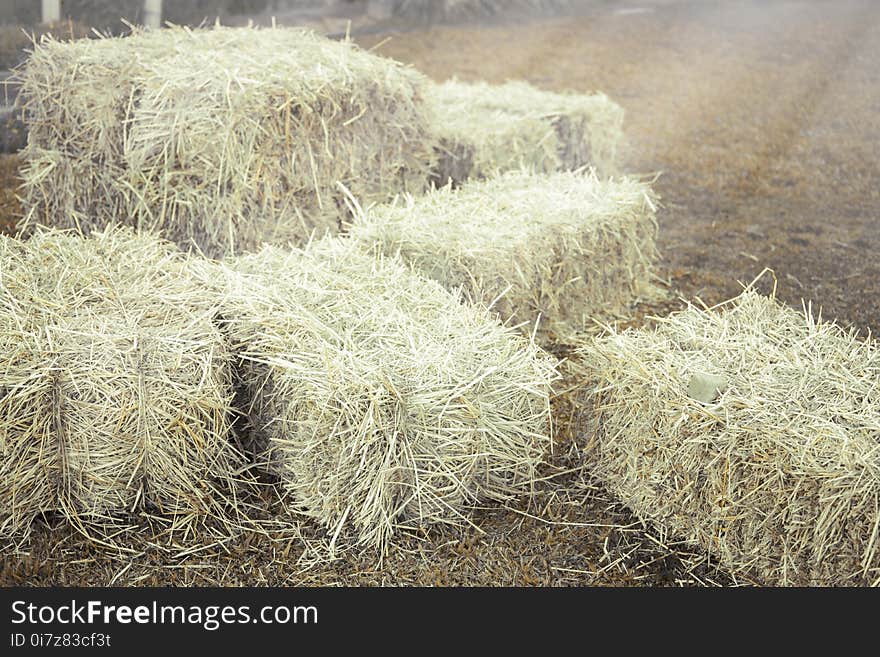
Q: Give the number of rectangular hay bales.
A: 6